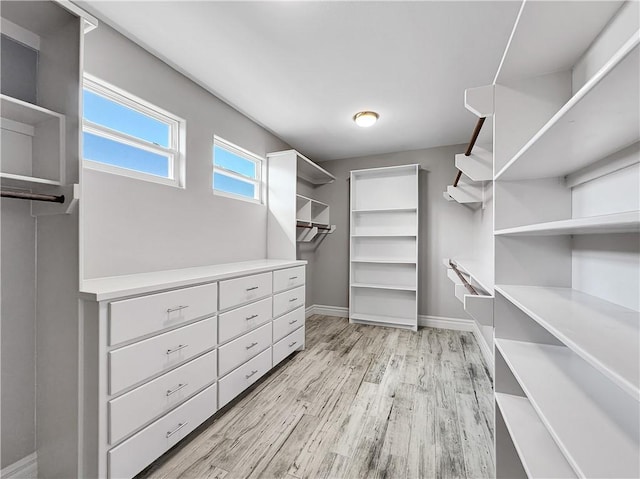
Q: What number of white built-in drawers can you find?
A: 12